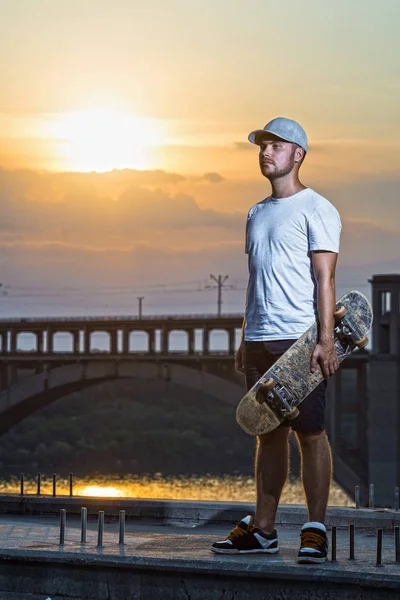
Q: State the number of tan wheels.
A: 4